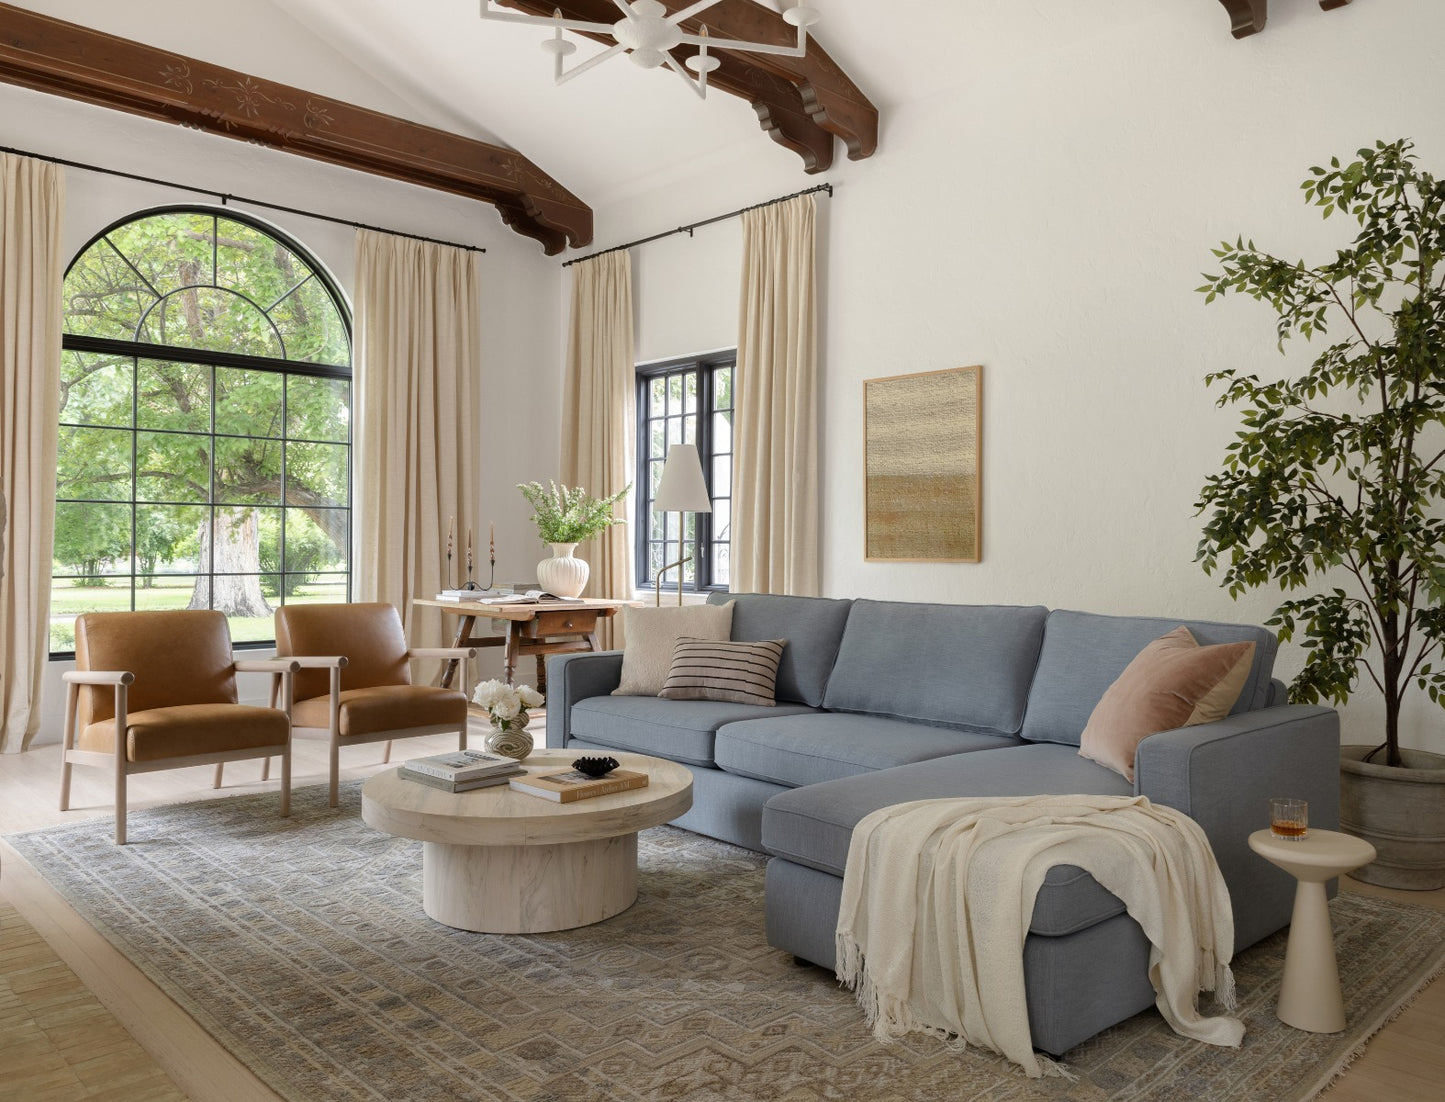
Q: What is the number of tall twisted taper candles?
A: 3